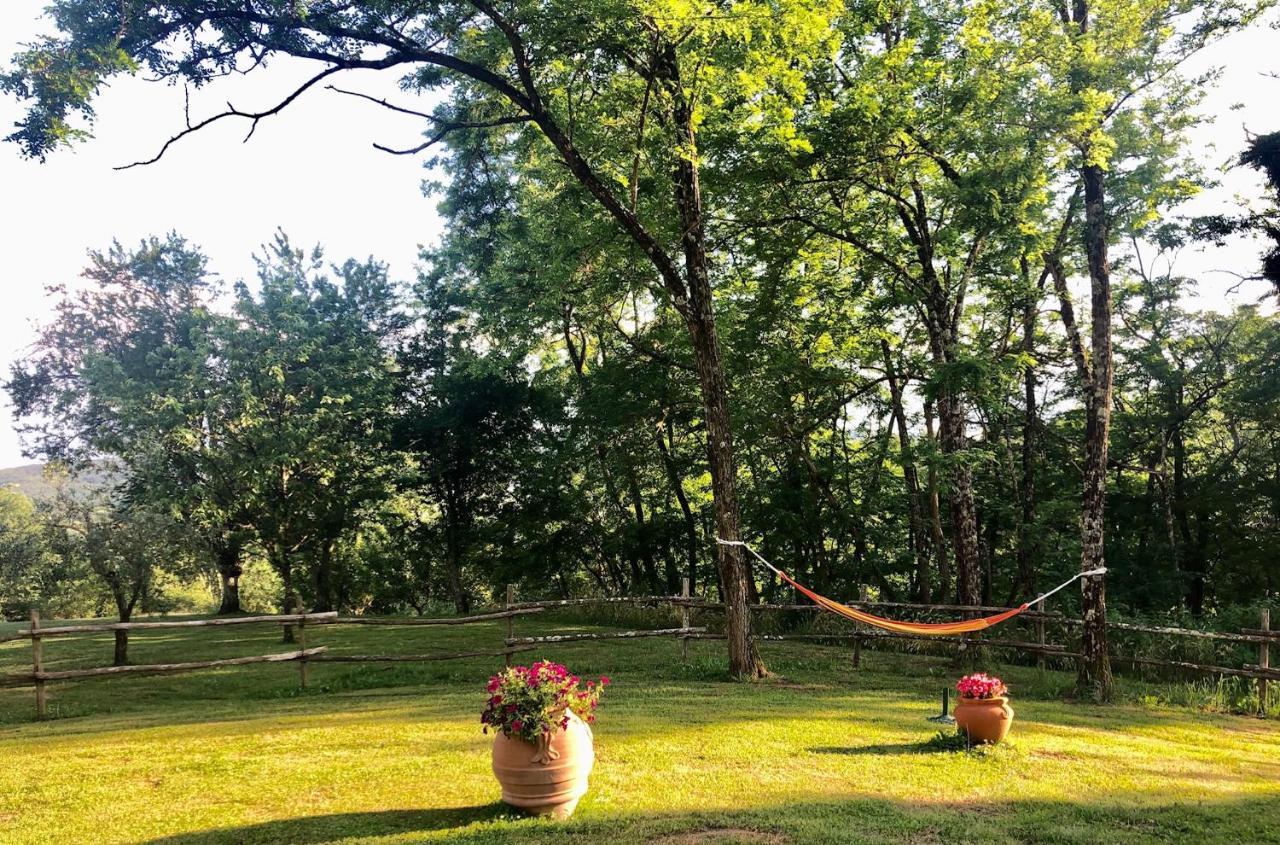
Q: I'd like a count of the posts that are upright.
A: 7